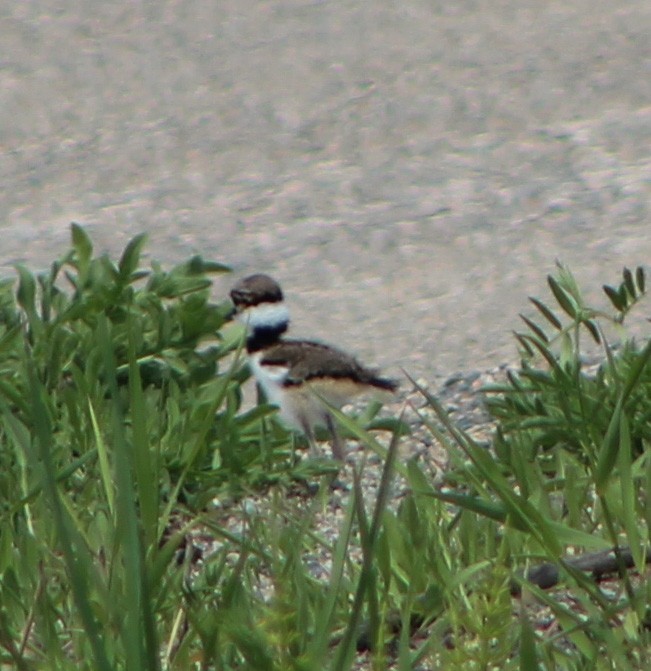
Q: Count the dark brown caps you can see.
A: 1